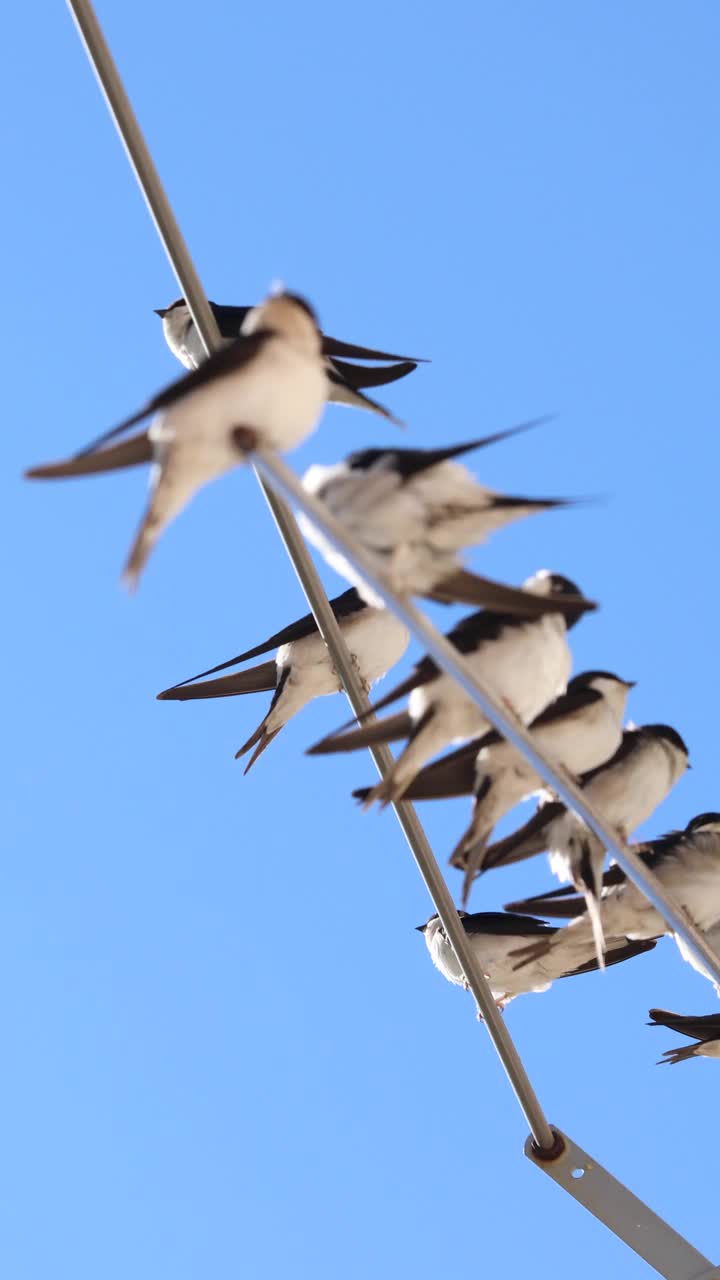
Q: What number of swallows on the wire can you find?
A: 11